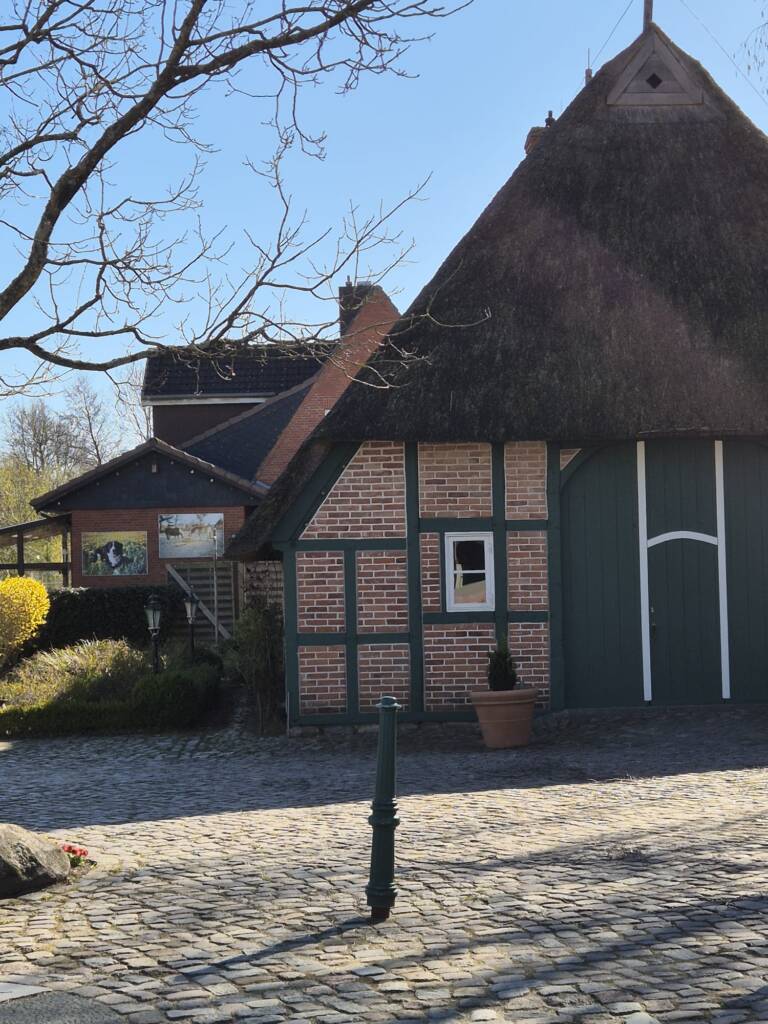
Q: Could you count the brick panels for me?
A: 12